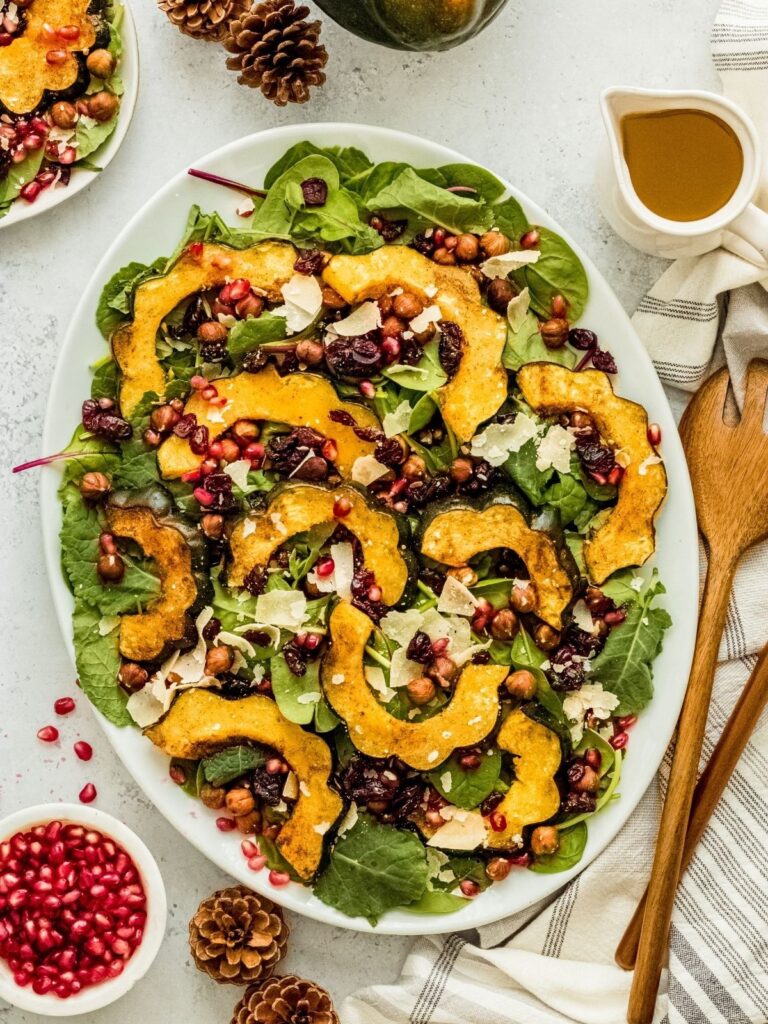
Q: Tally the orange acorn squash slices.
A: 11